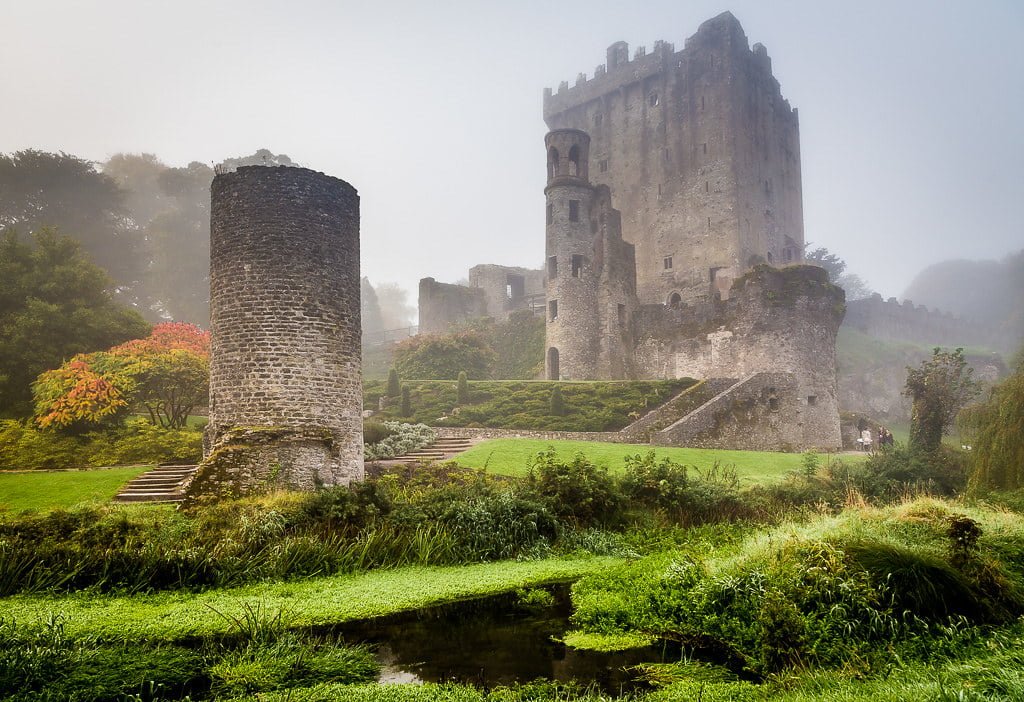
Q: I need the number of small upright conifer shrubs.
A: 4